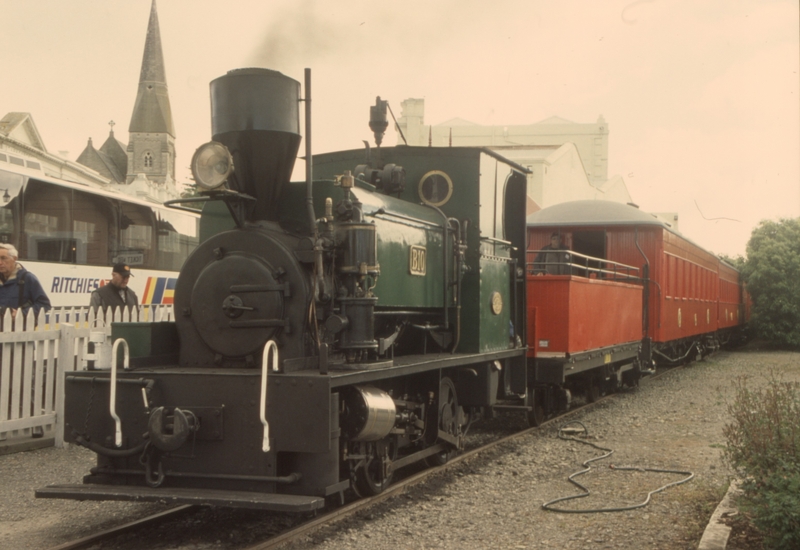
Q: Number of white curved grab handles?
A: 2